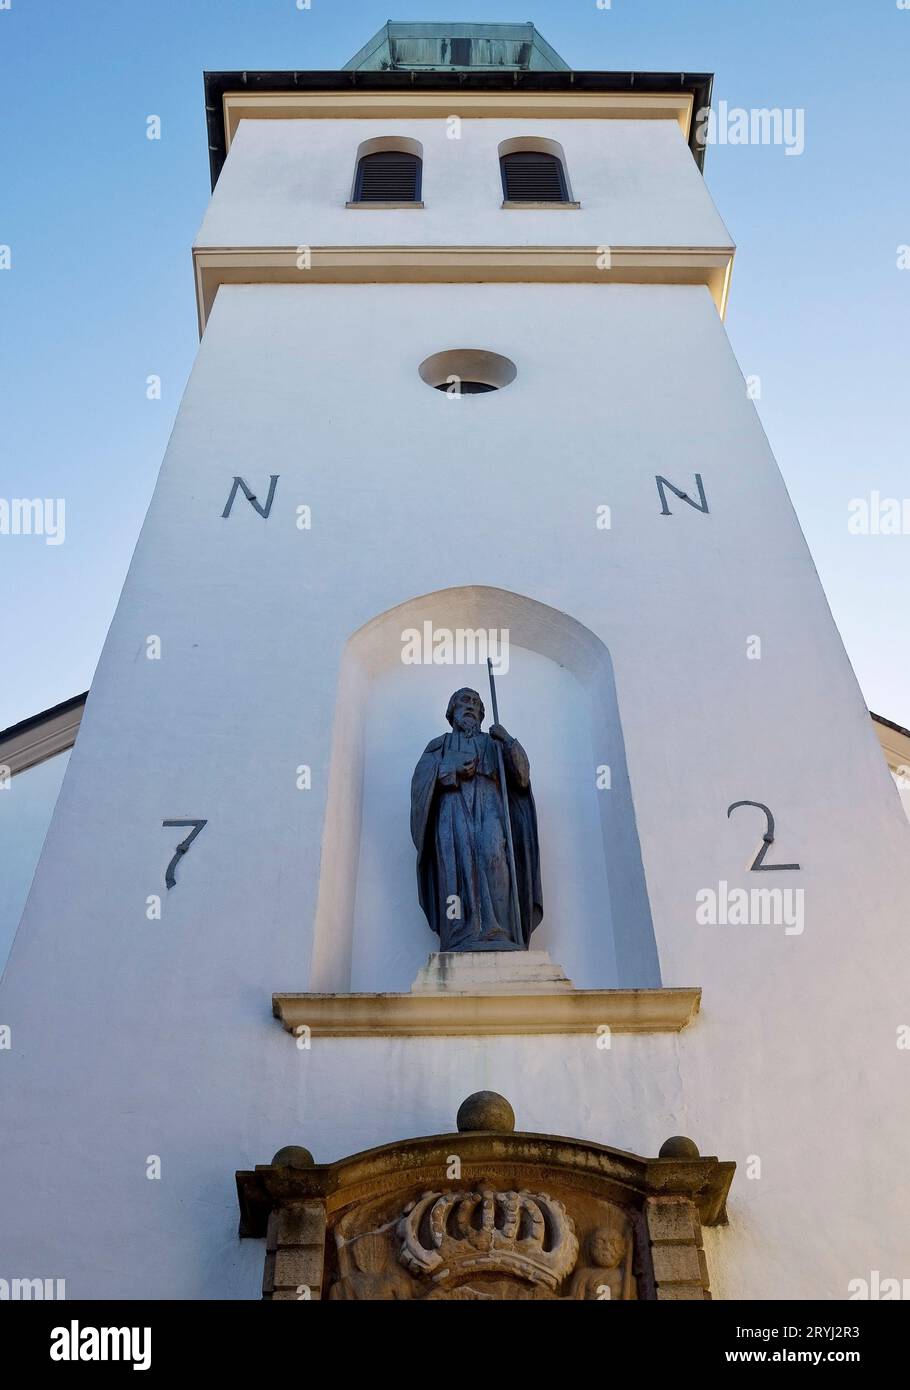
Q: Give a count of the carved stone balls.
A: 3